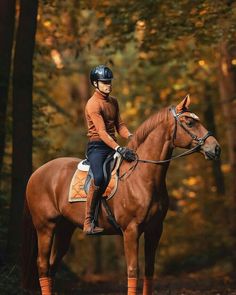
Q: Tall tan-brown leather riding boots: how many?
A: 1